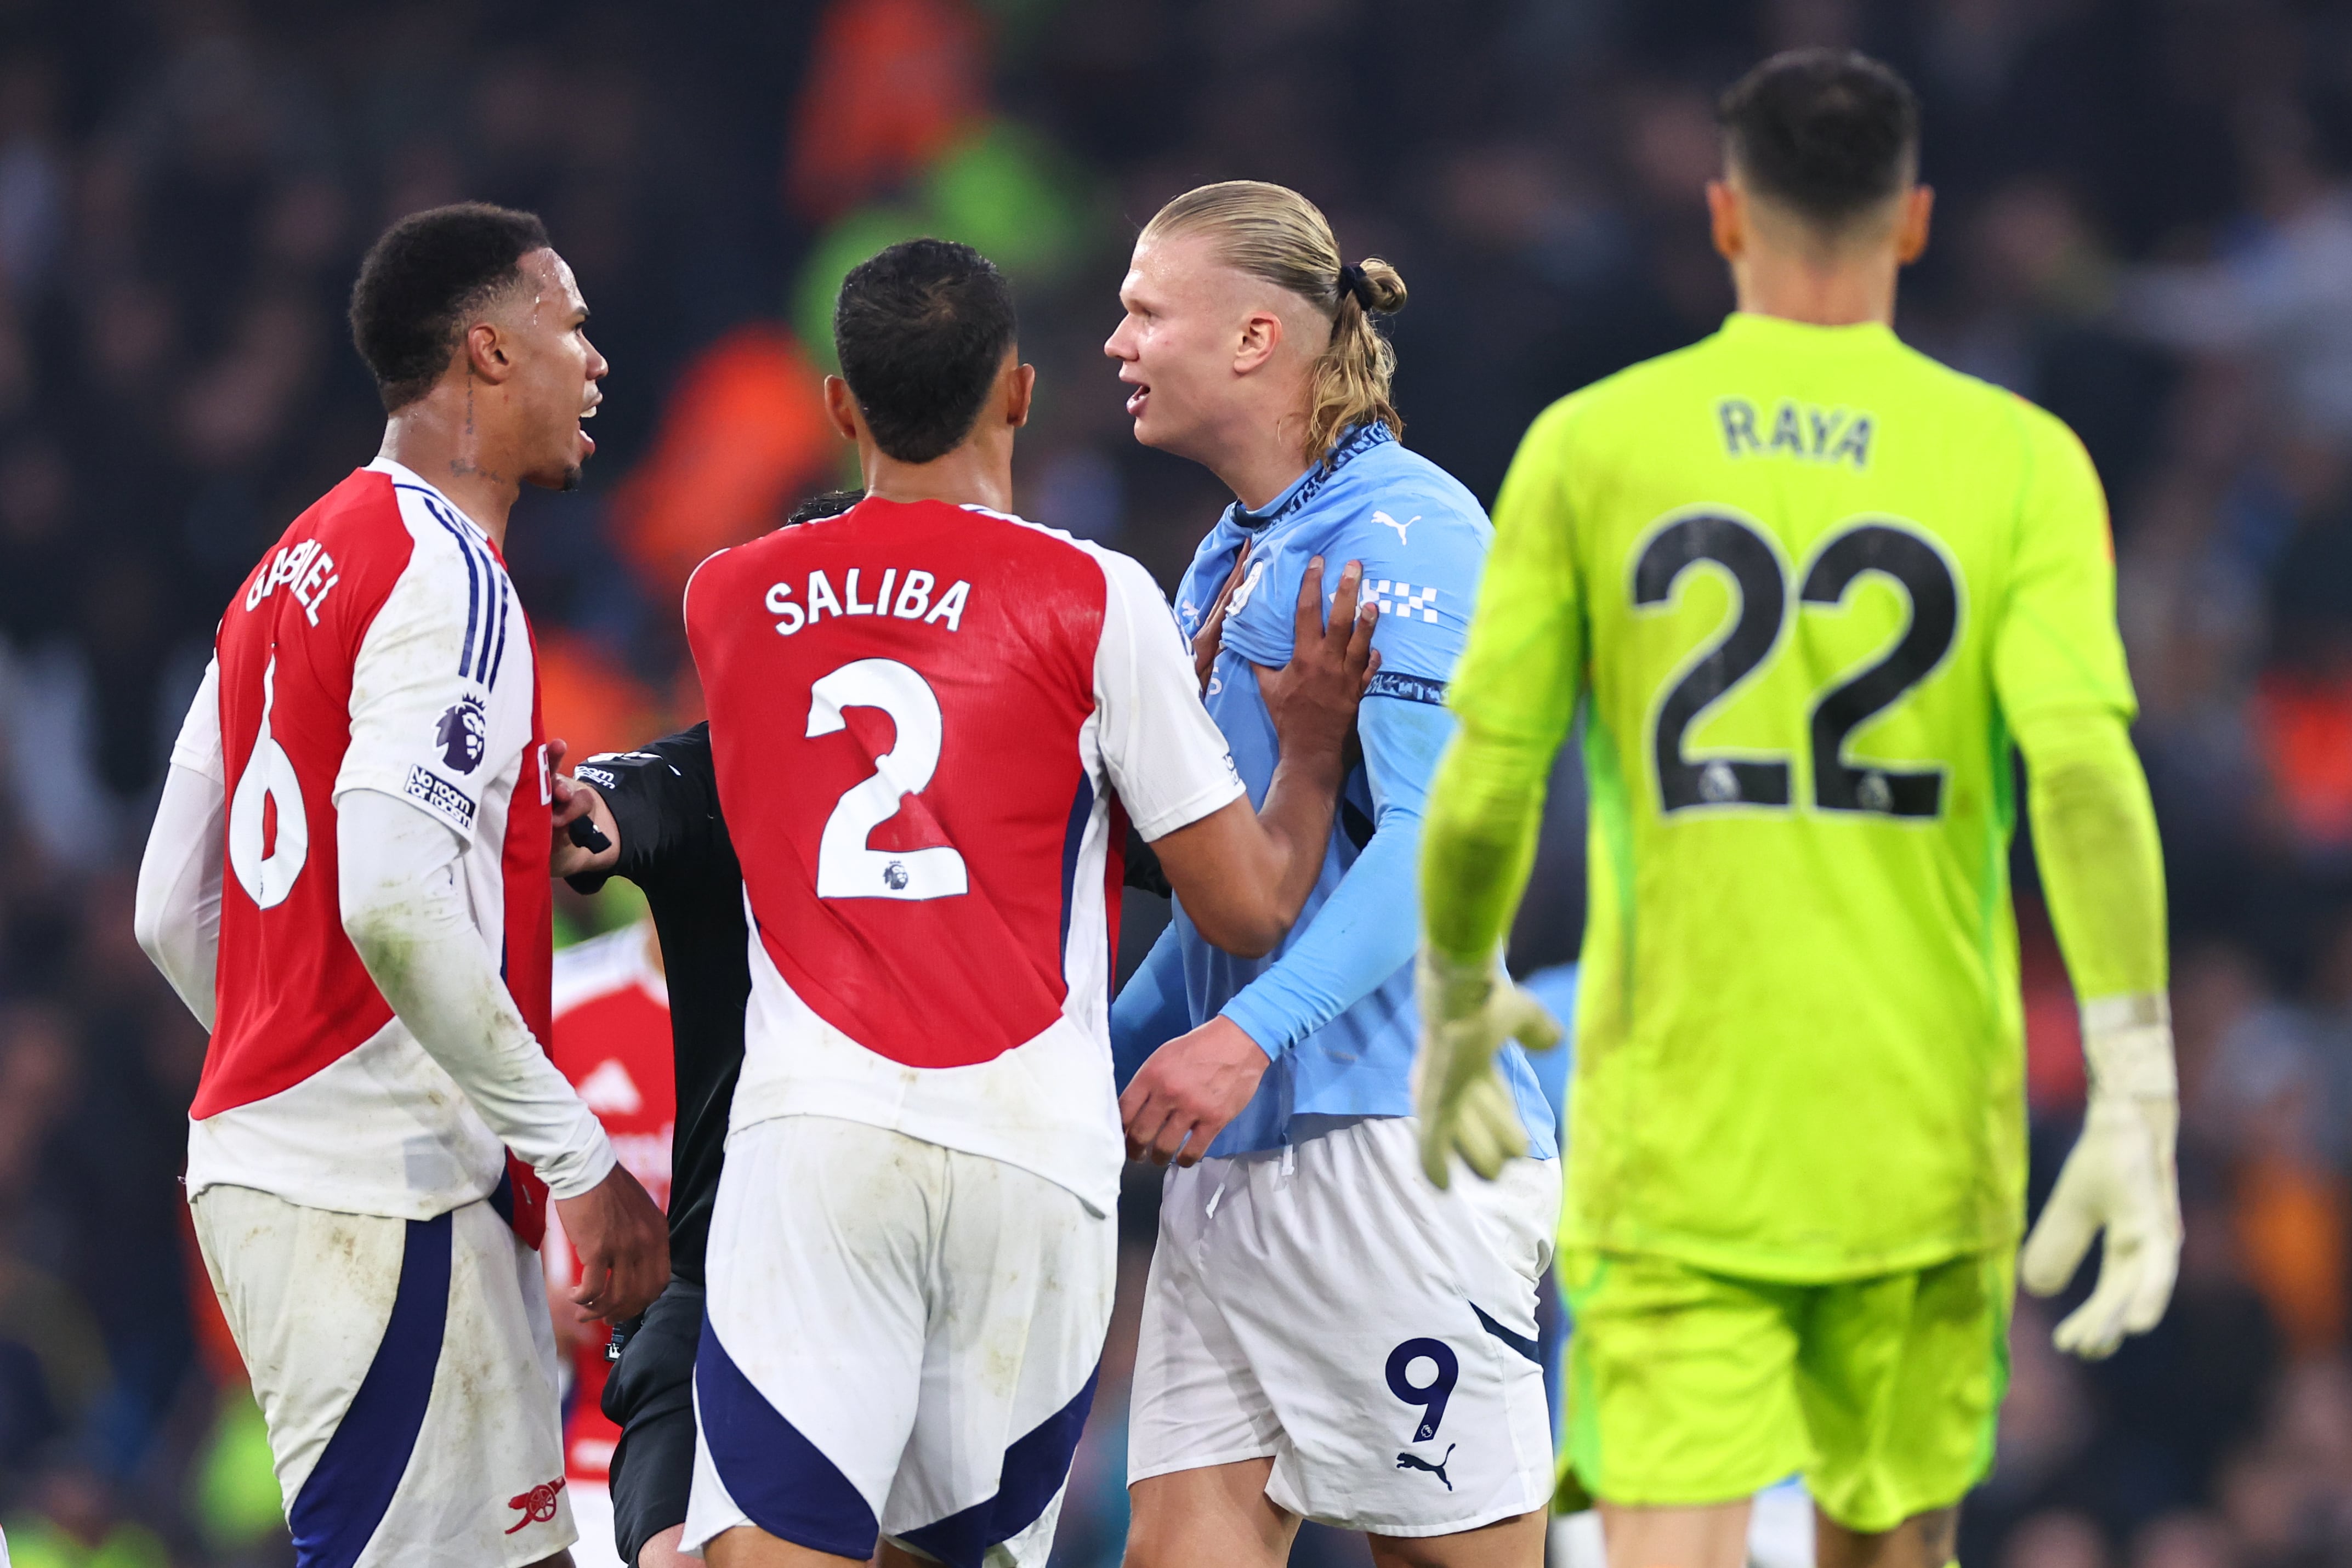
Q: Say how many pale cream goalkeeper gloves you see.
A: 2